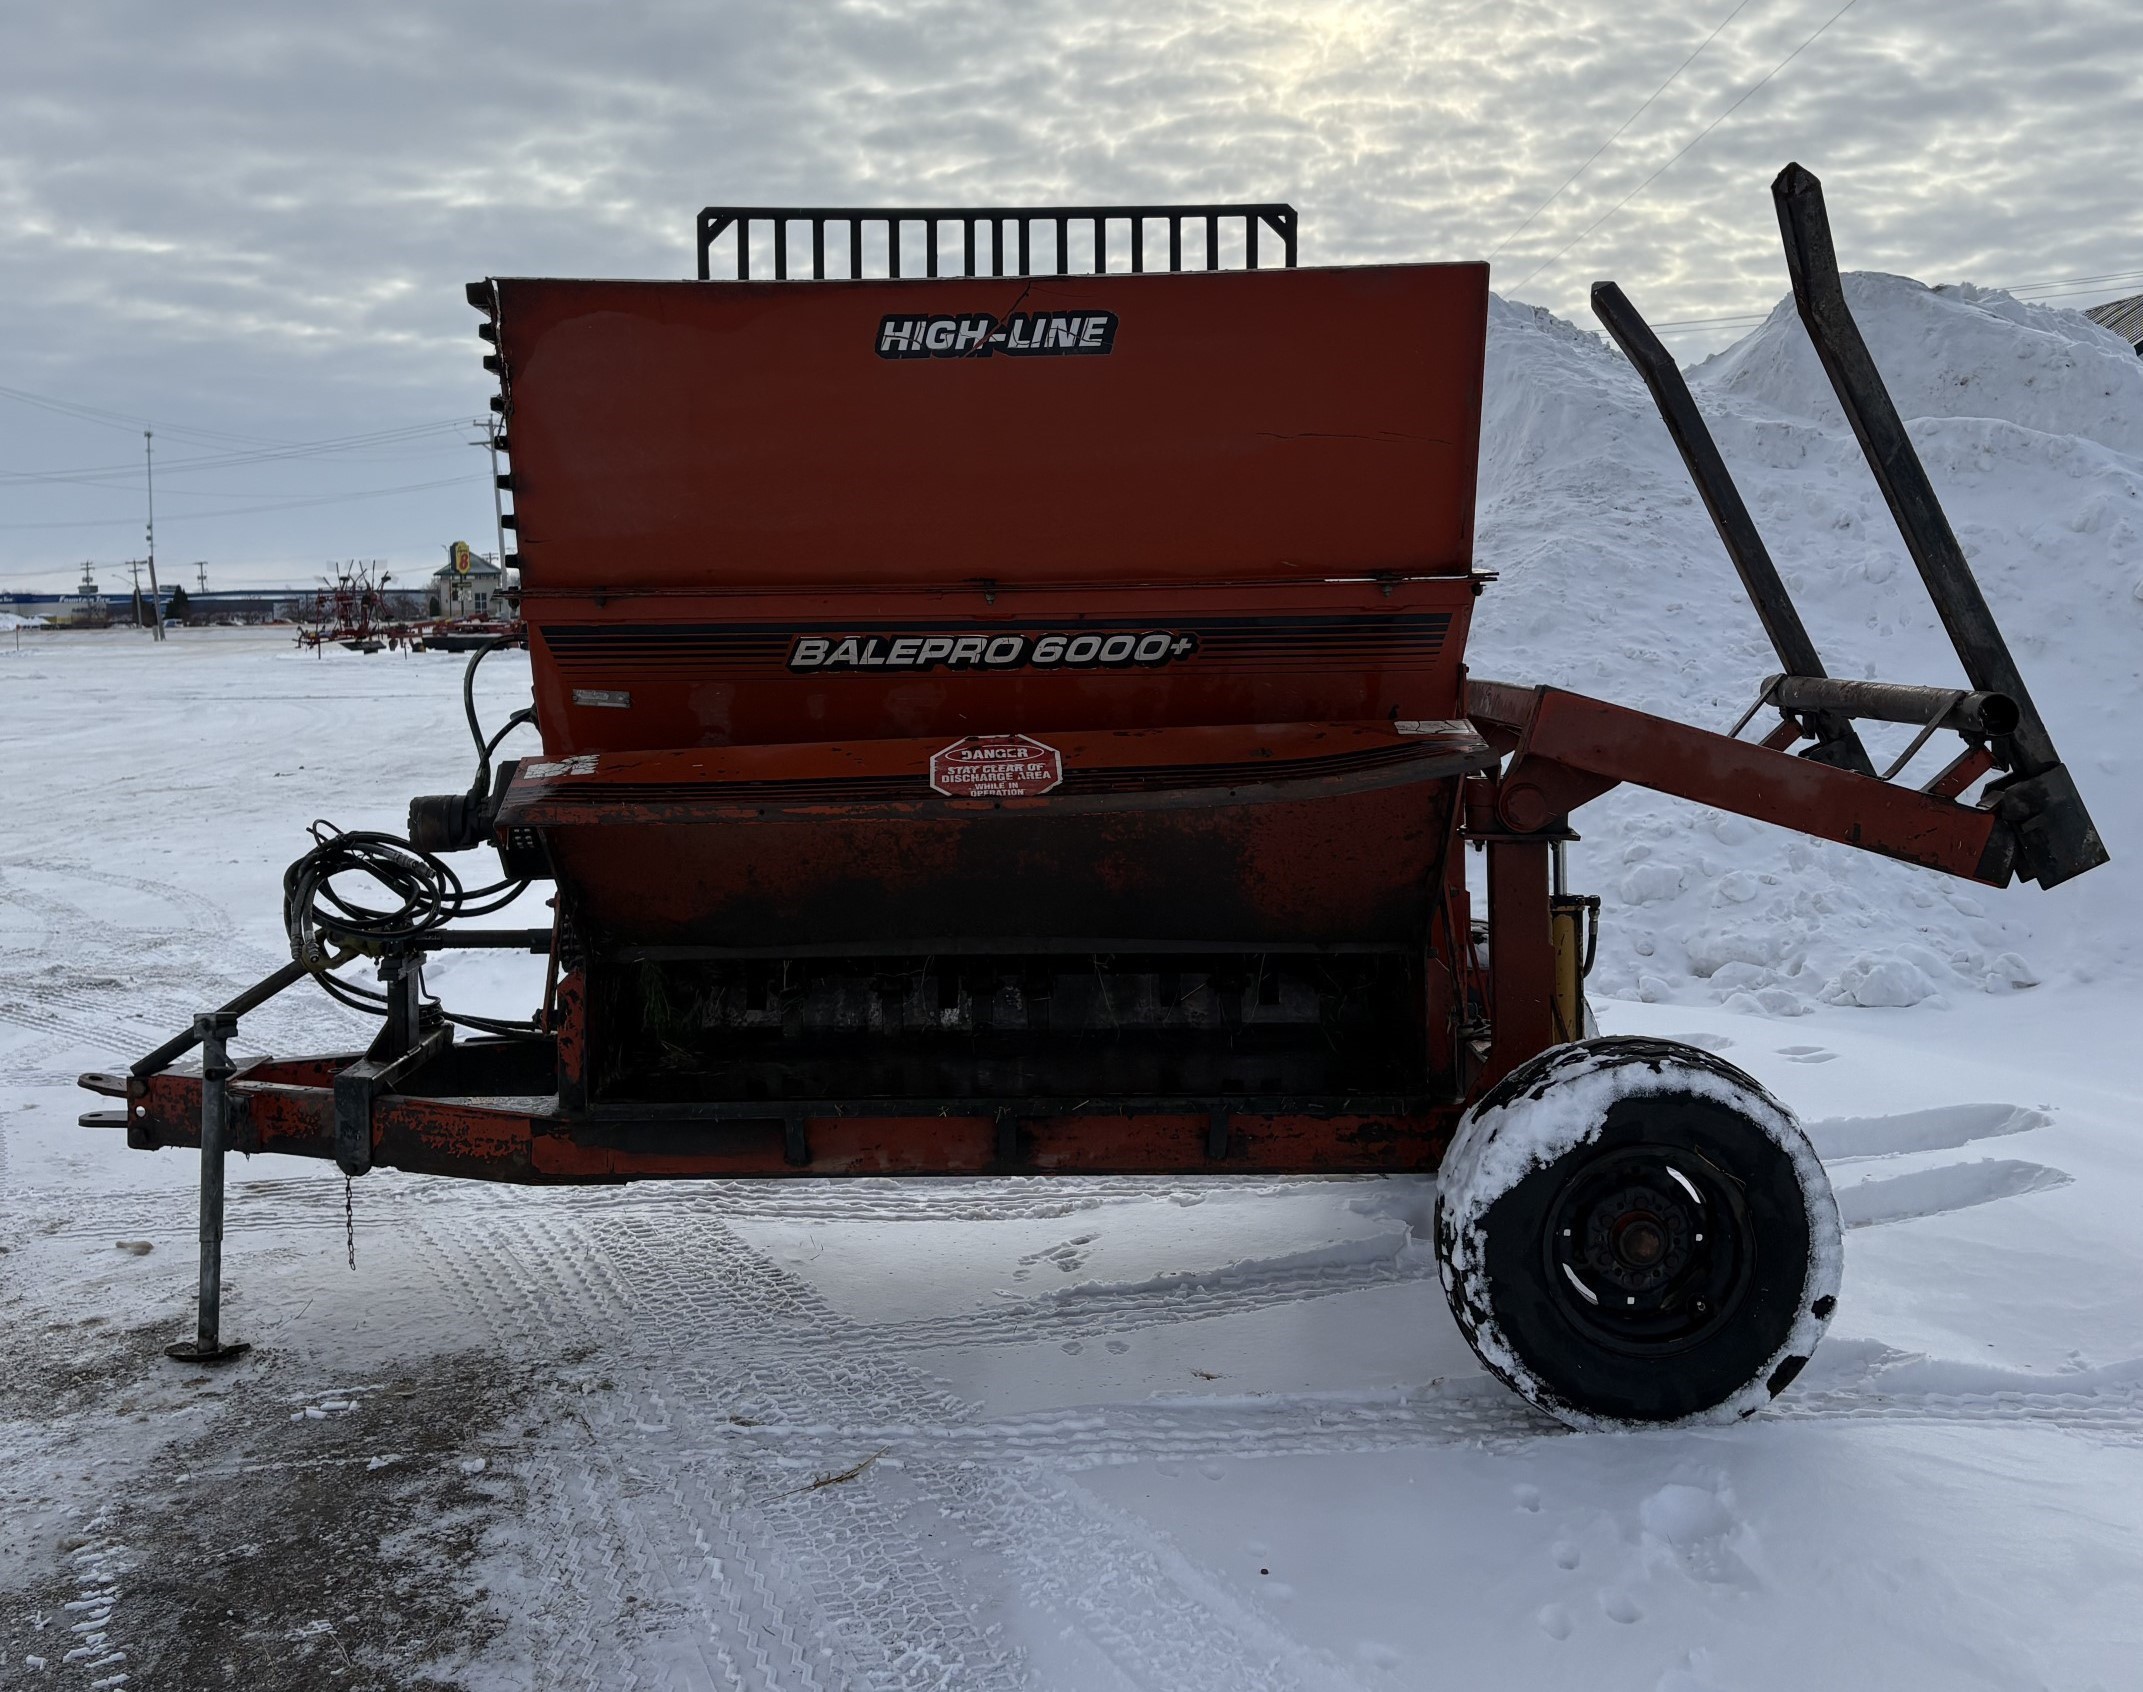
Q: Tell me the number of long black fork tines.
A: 2